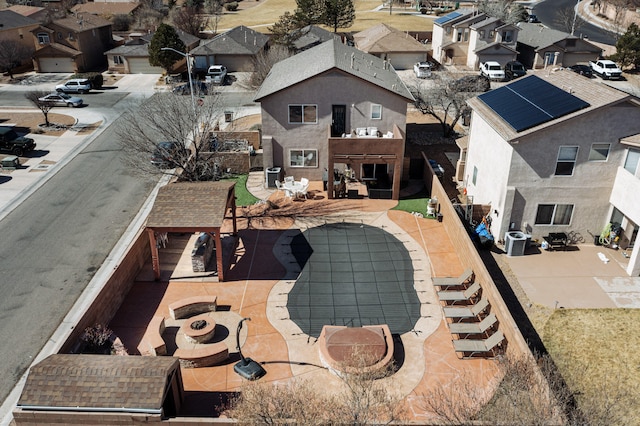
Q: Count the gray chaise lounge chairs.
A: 5